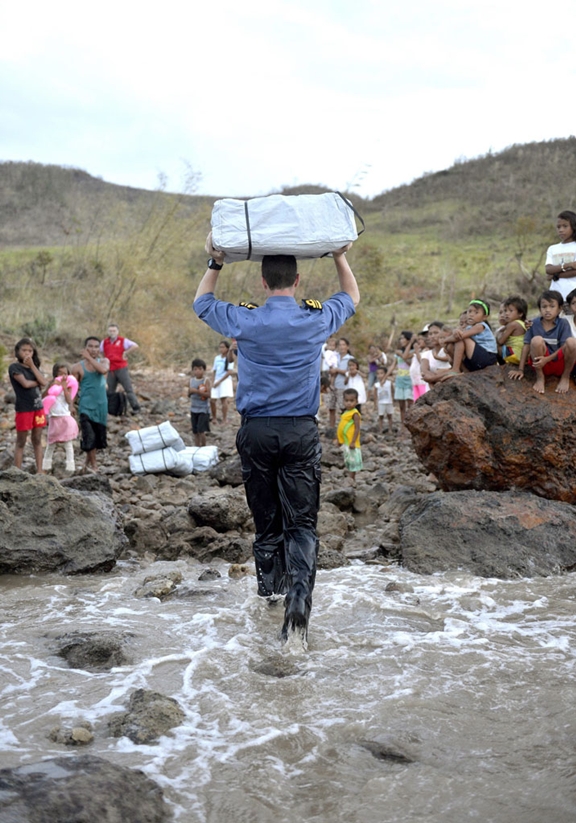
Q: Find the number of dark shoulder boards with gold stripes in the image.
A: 2